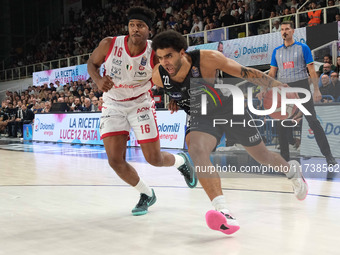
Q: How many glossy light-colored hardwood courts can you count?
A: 1